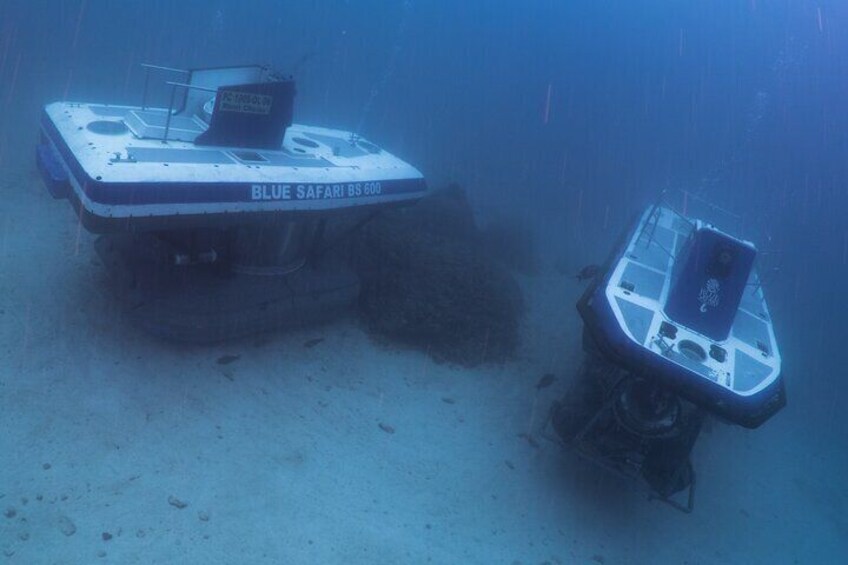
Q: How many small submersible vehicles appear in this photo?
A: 2